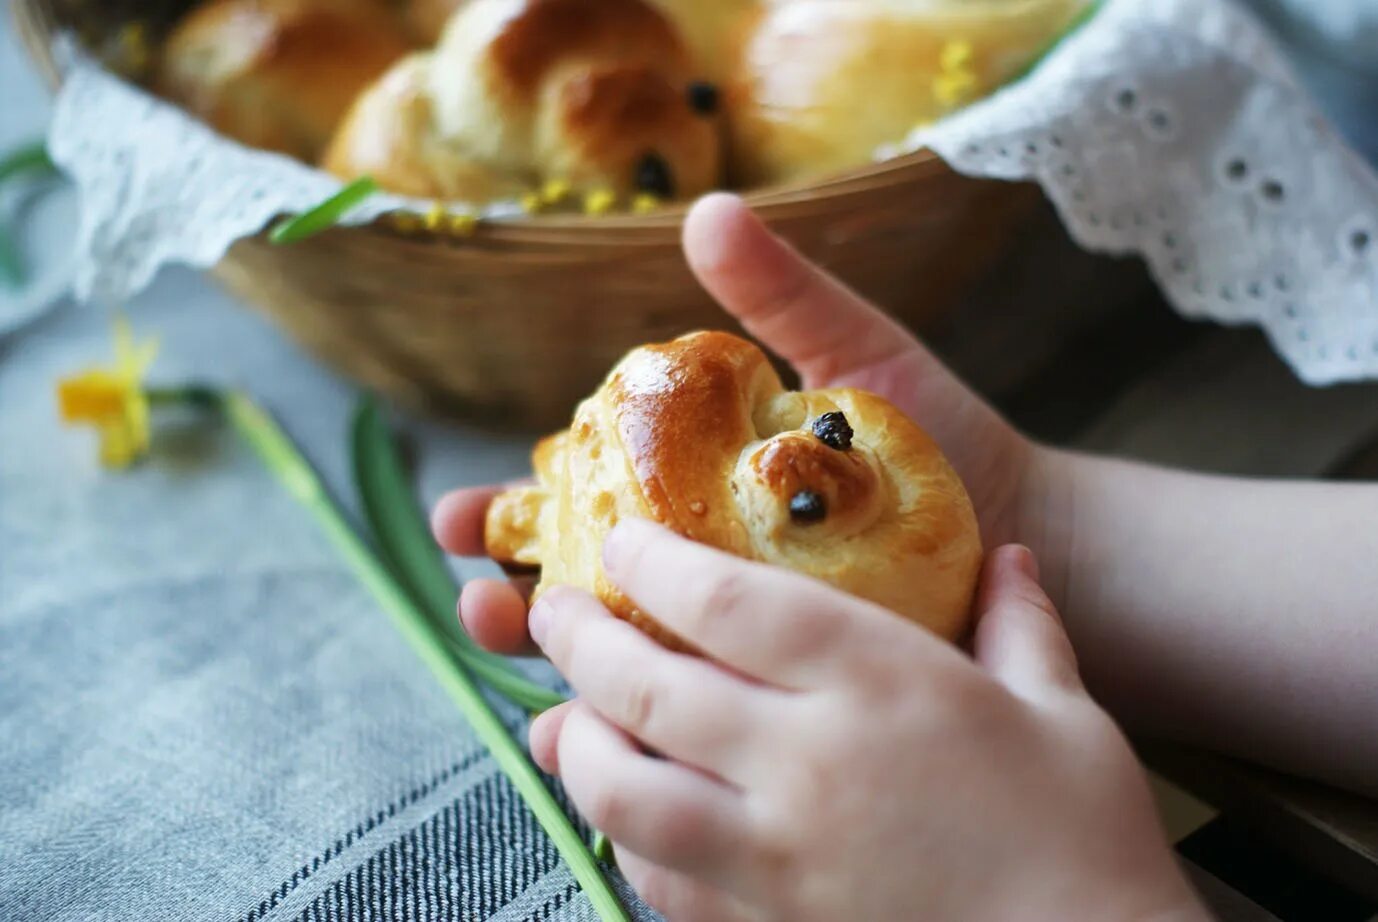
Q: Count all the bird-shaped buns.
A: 2